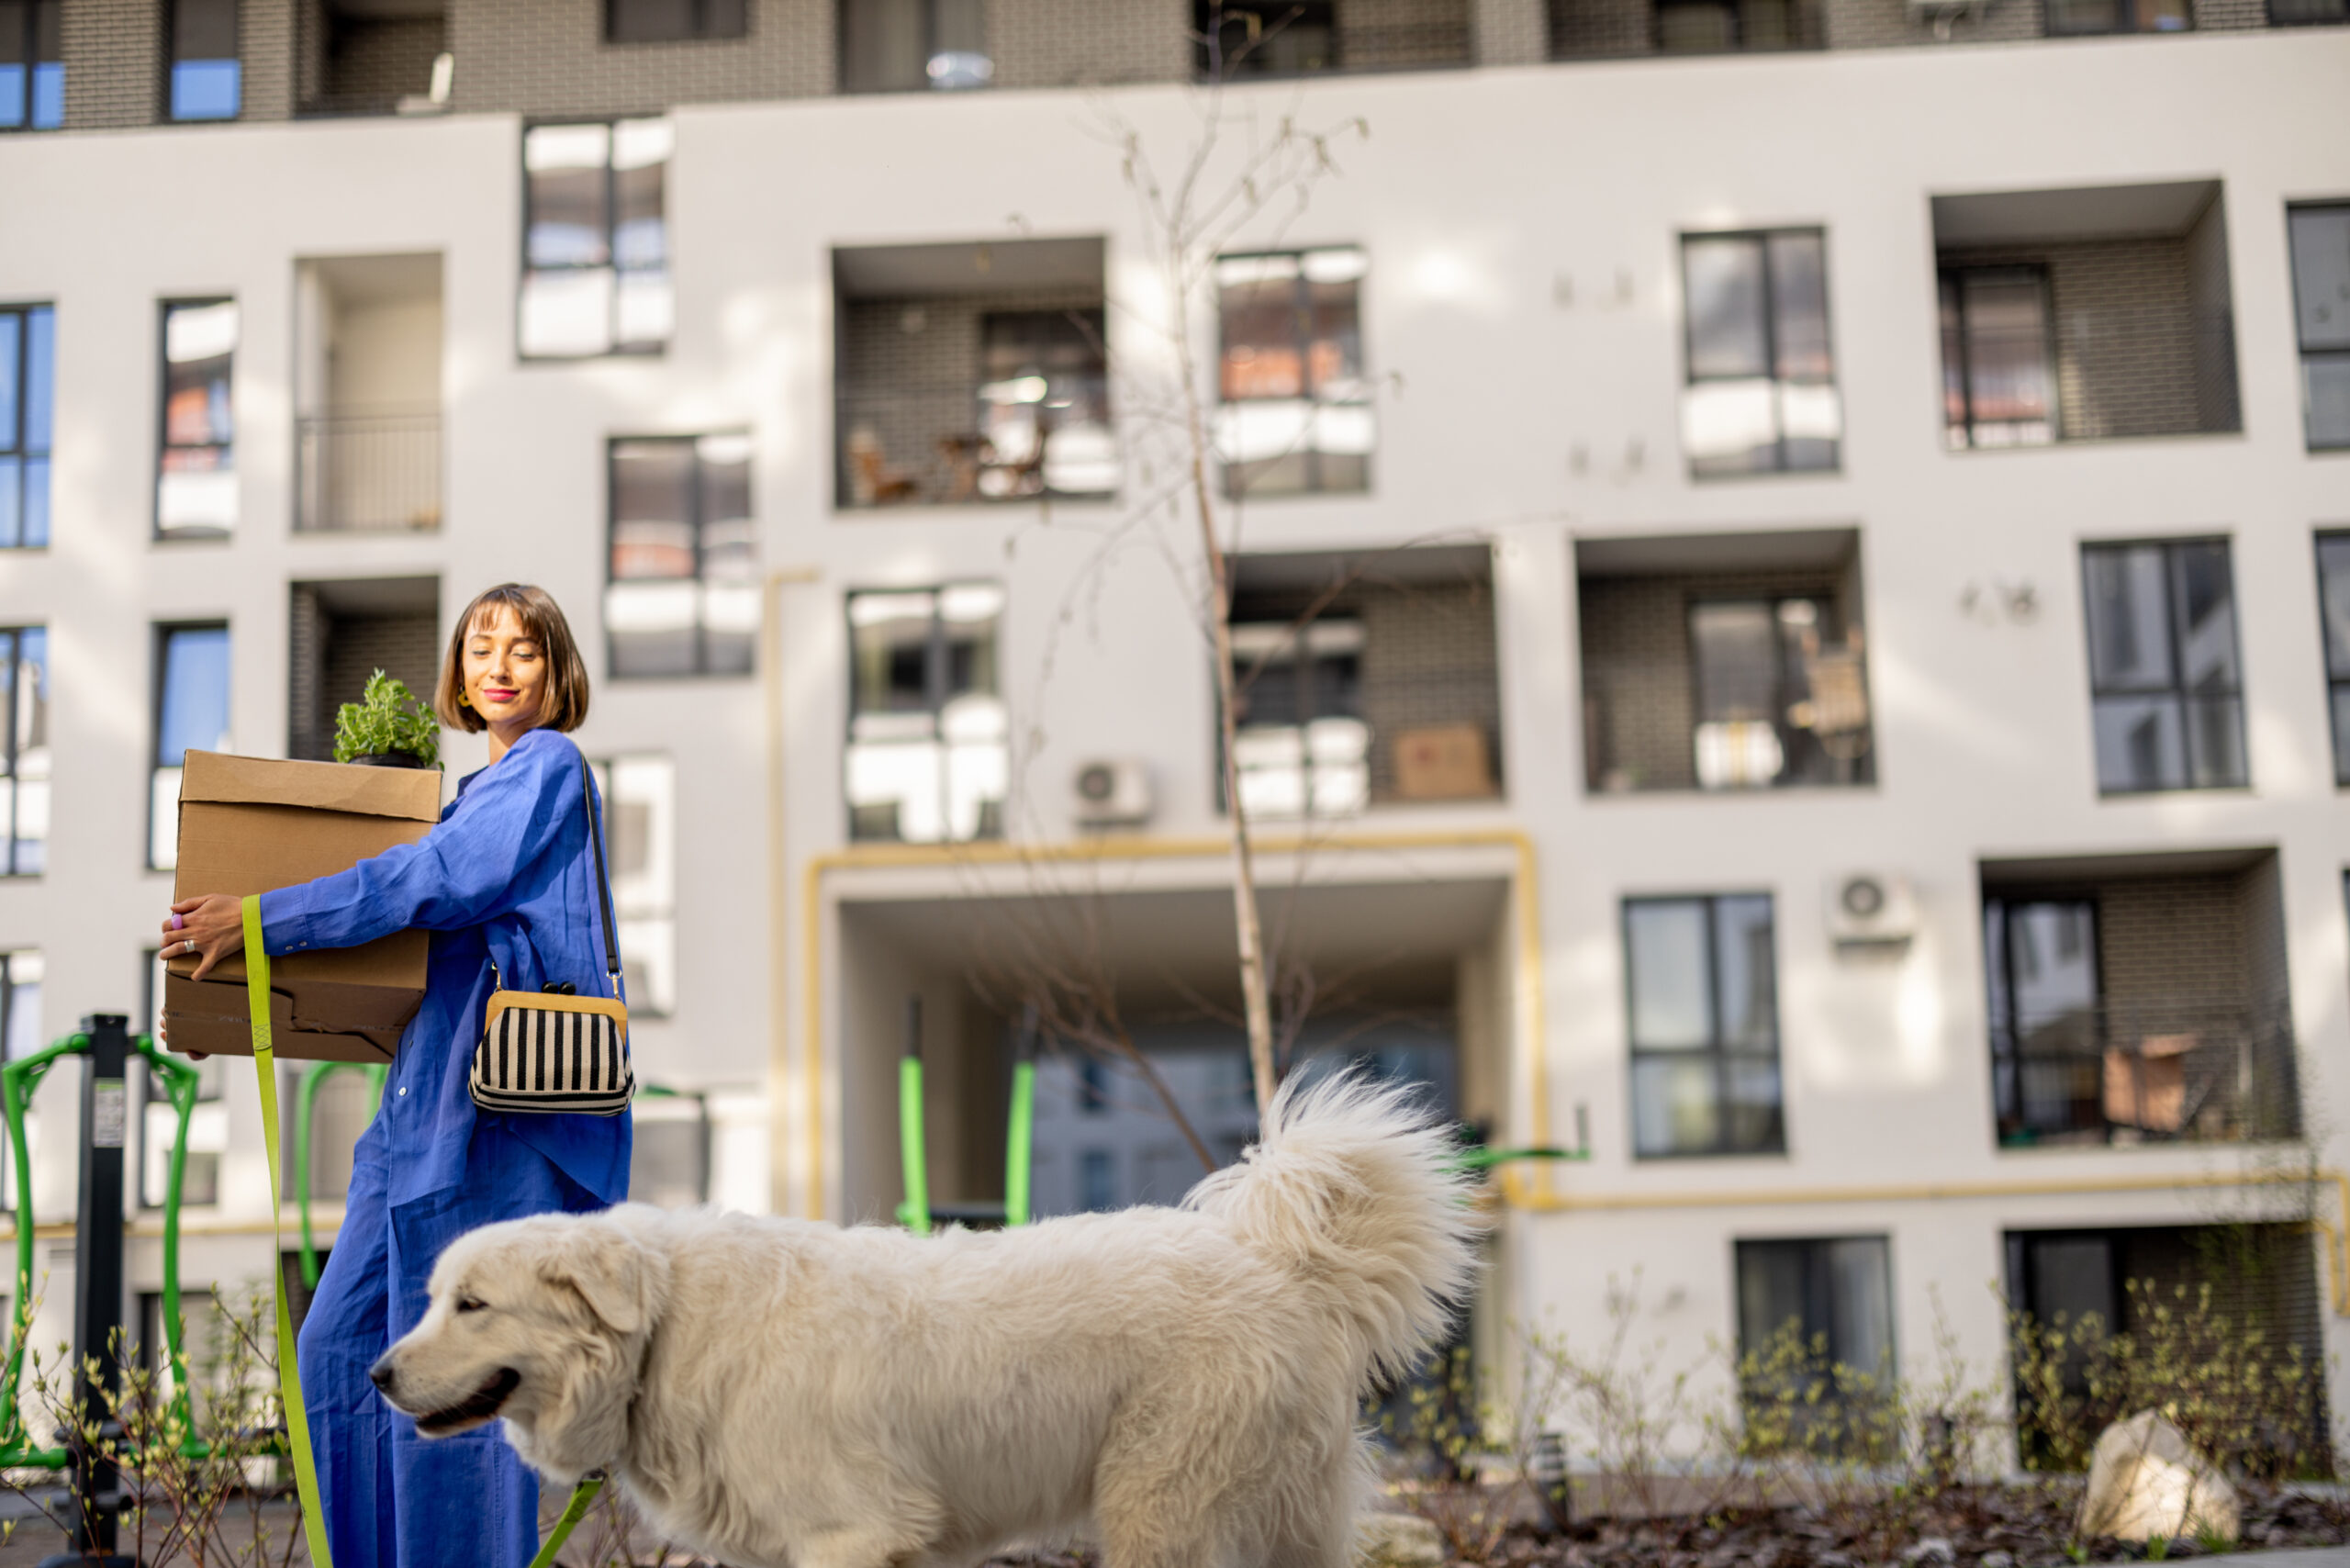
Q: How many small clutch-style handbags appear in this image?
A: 1